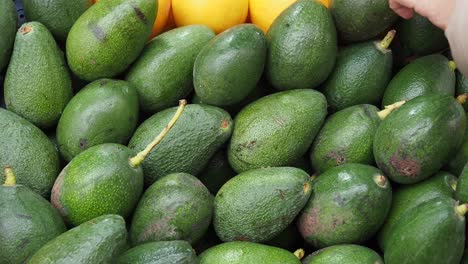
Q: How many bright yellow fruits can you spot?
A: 3